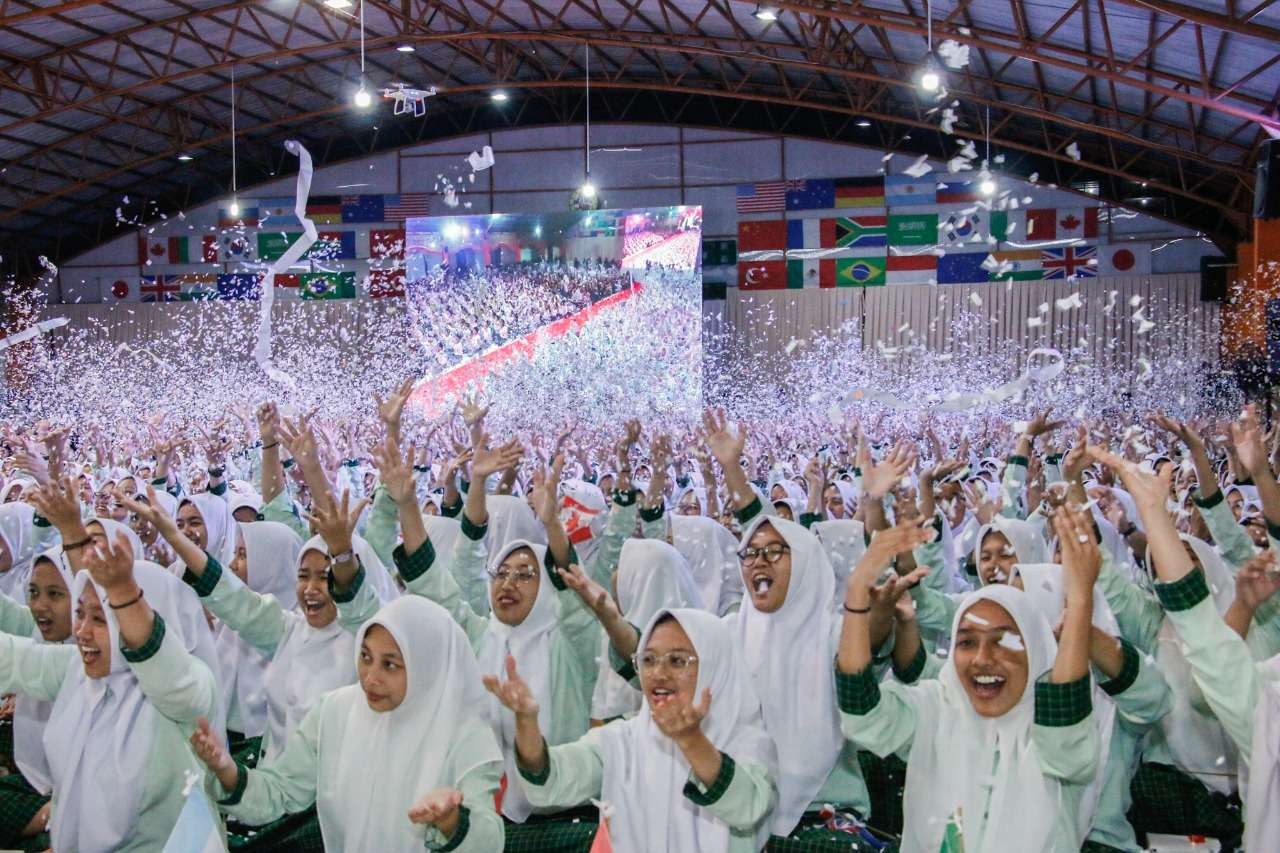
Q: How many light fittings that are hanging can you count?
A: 5